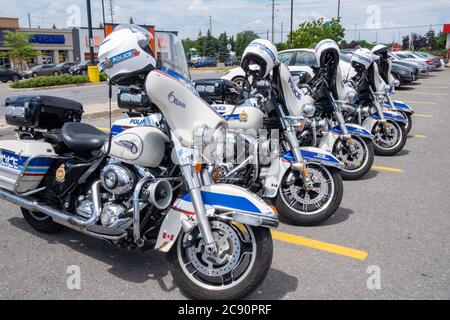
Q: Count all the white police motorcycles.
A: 5